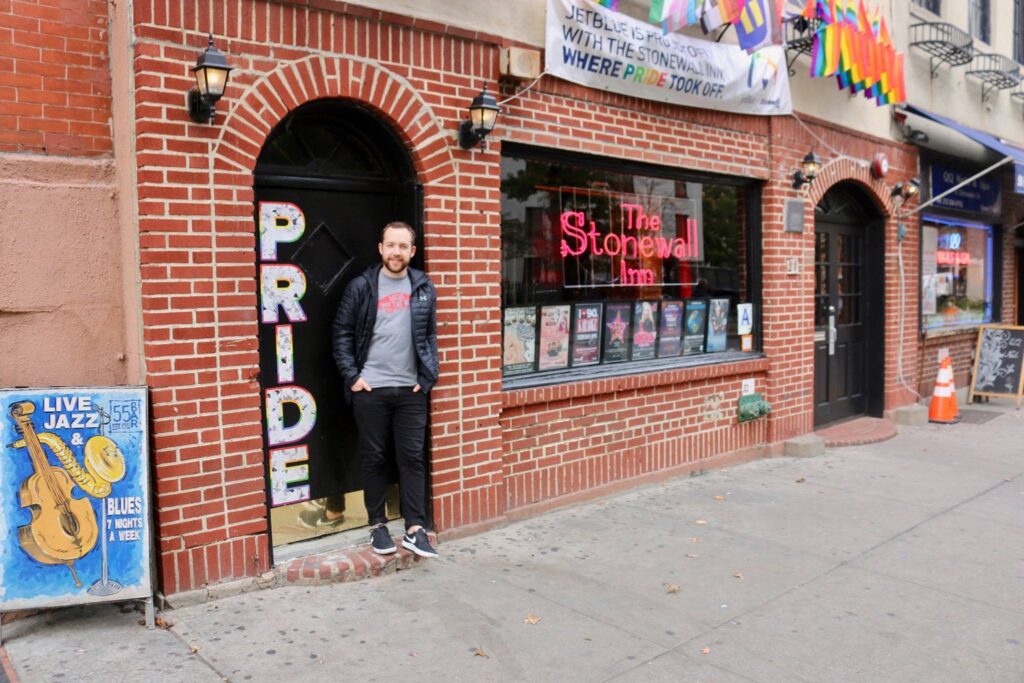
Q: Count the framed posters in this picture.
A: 8